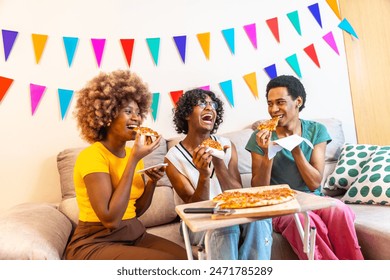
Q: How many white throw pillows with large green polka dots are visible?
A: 2